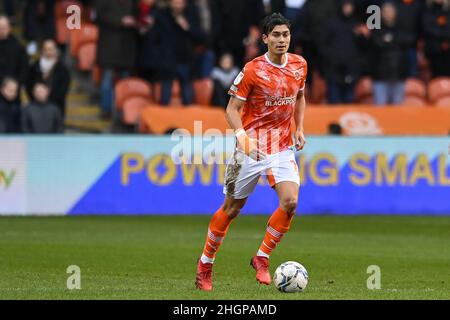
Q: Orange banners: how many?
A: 1